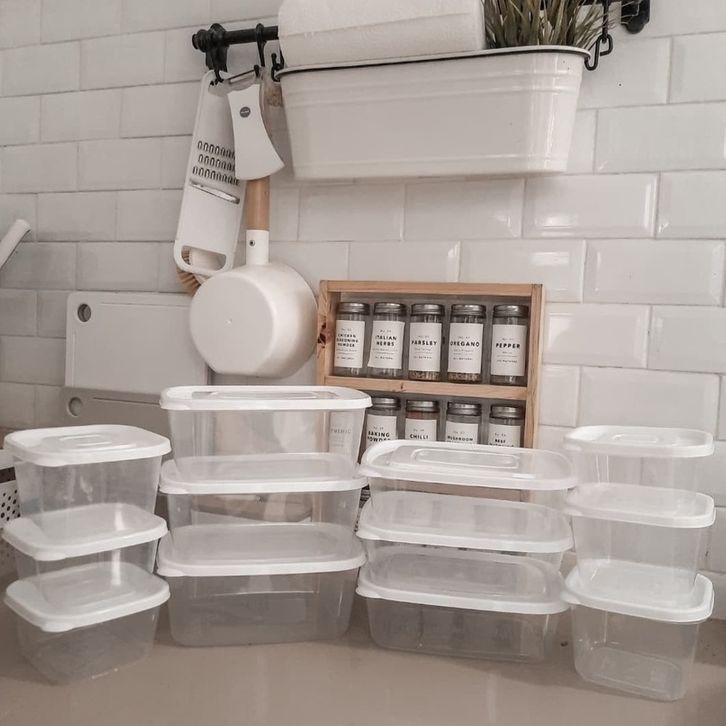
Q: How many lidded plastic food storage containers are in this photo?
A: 12